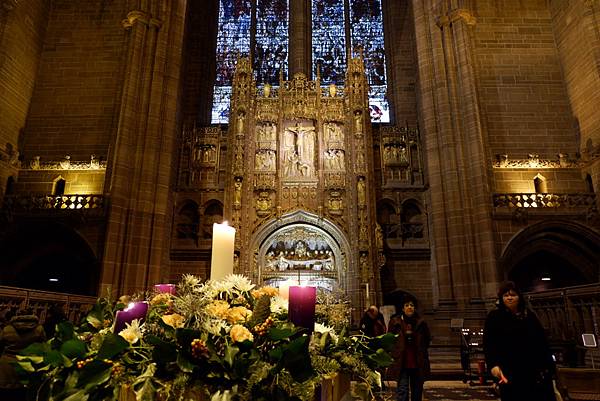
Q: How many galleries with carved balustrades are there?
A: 2